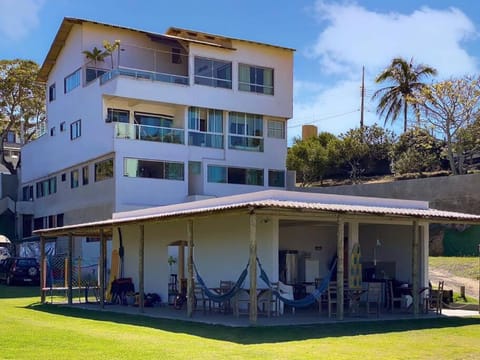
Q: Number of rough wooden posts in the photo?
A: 8